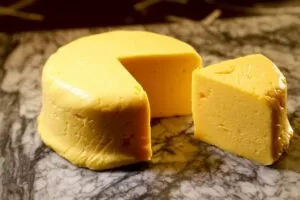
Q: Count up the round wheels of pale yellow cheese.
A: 1